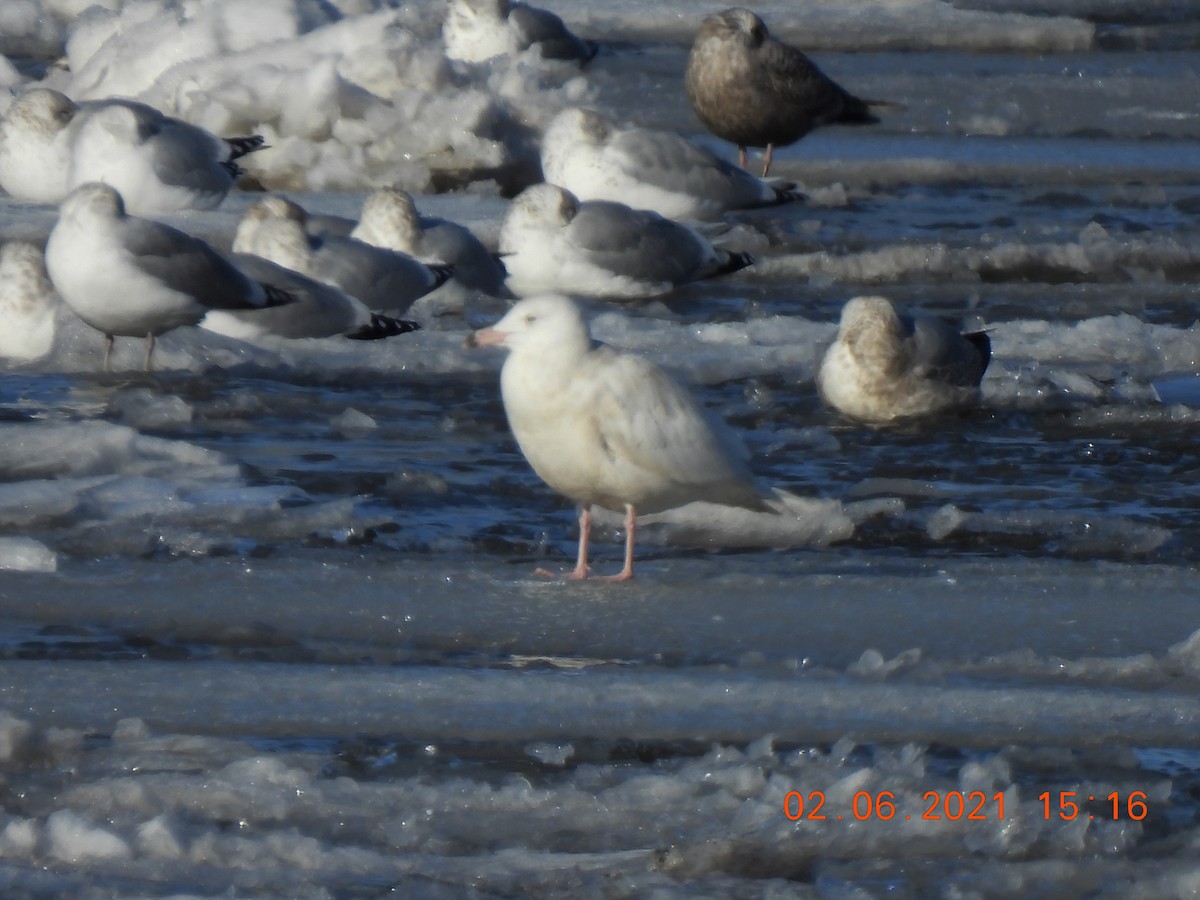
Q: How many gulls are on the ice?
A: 14